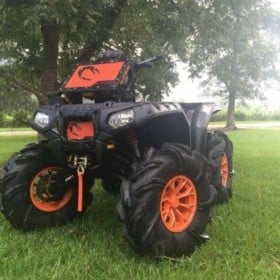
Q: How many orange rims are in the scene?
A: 3